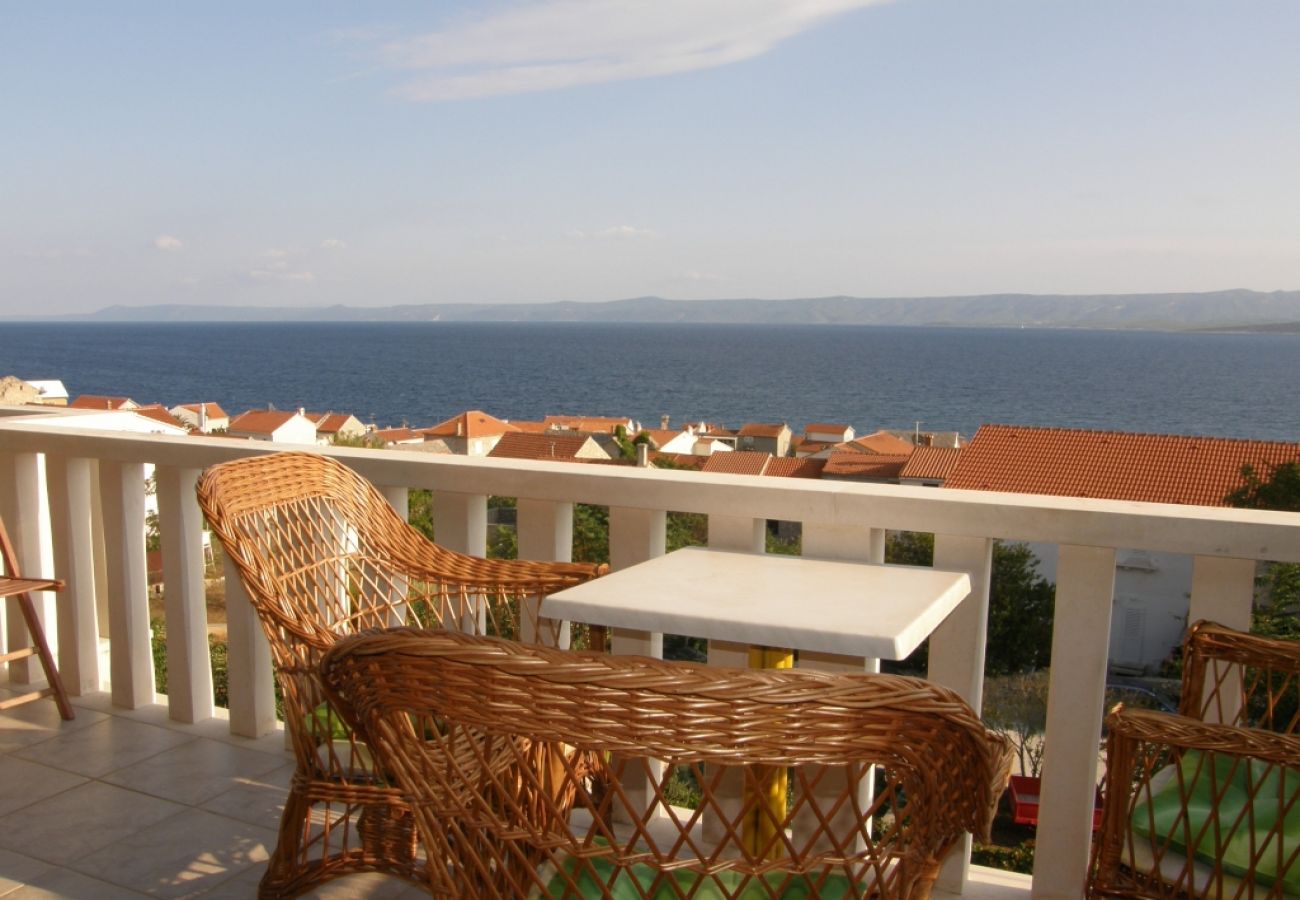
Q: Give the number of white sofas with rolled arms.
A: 0